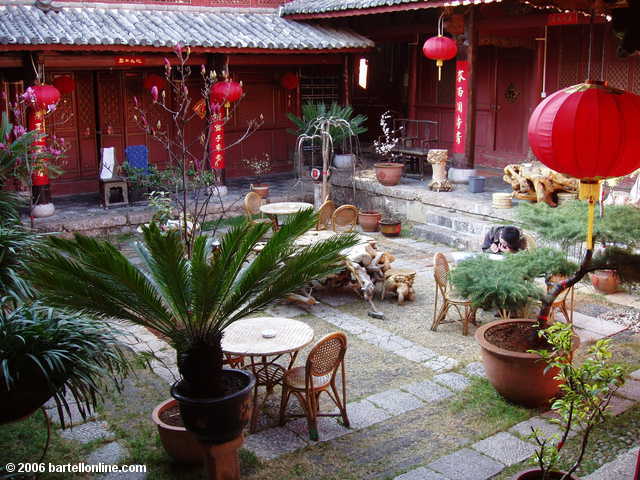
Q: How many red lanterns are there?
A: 7